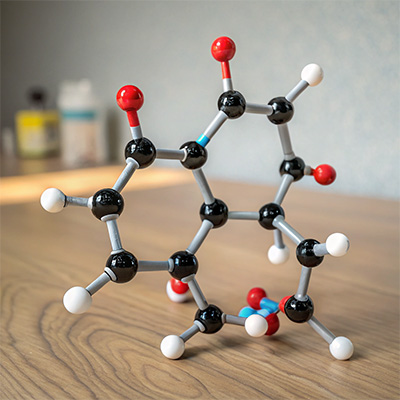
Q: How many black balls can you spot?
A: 13